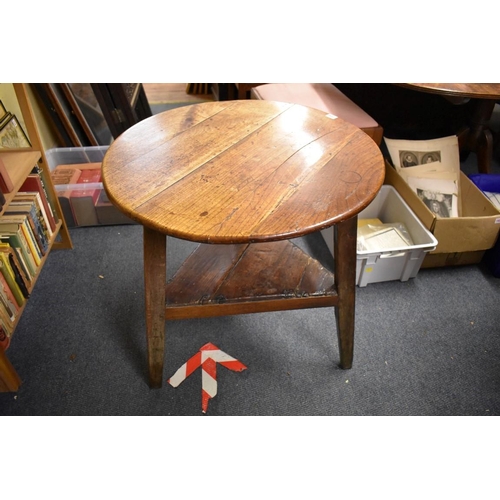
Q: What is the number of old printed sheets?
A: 2